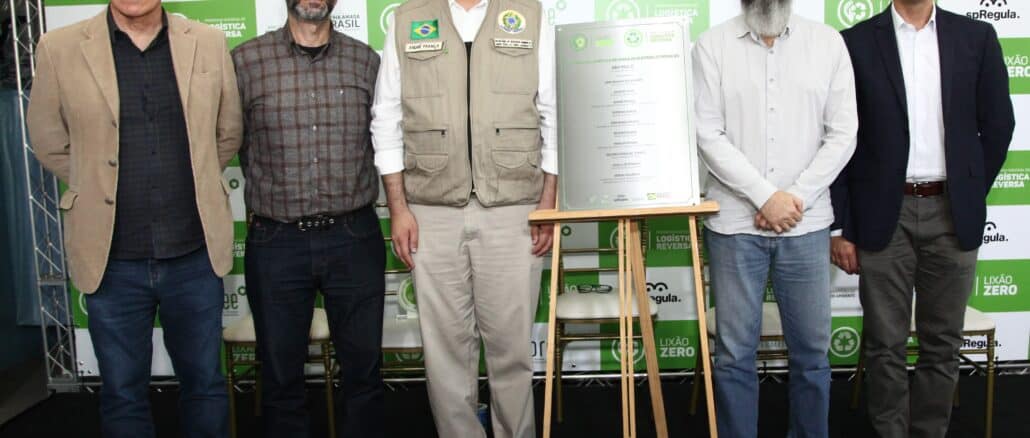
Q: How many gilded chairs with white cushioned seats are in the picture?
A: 5